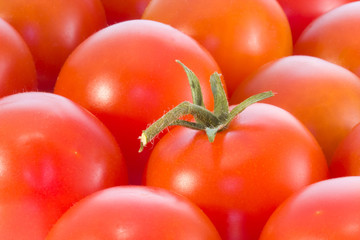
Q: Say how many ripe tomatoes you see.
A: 13